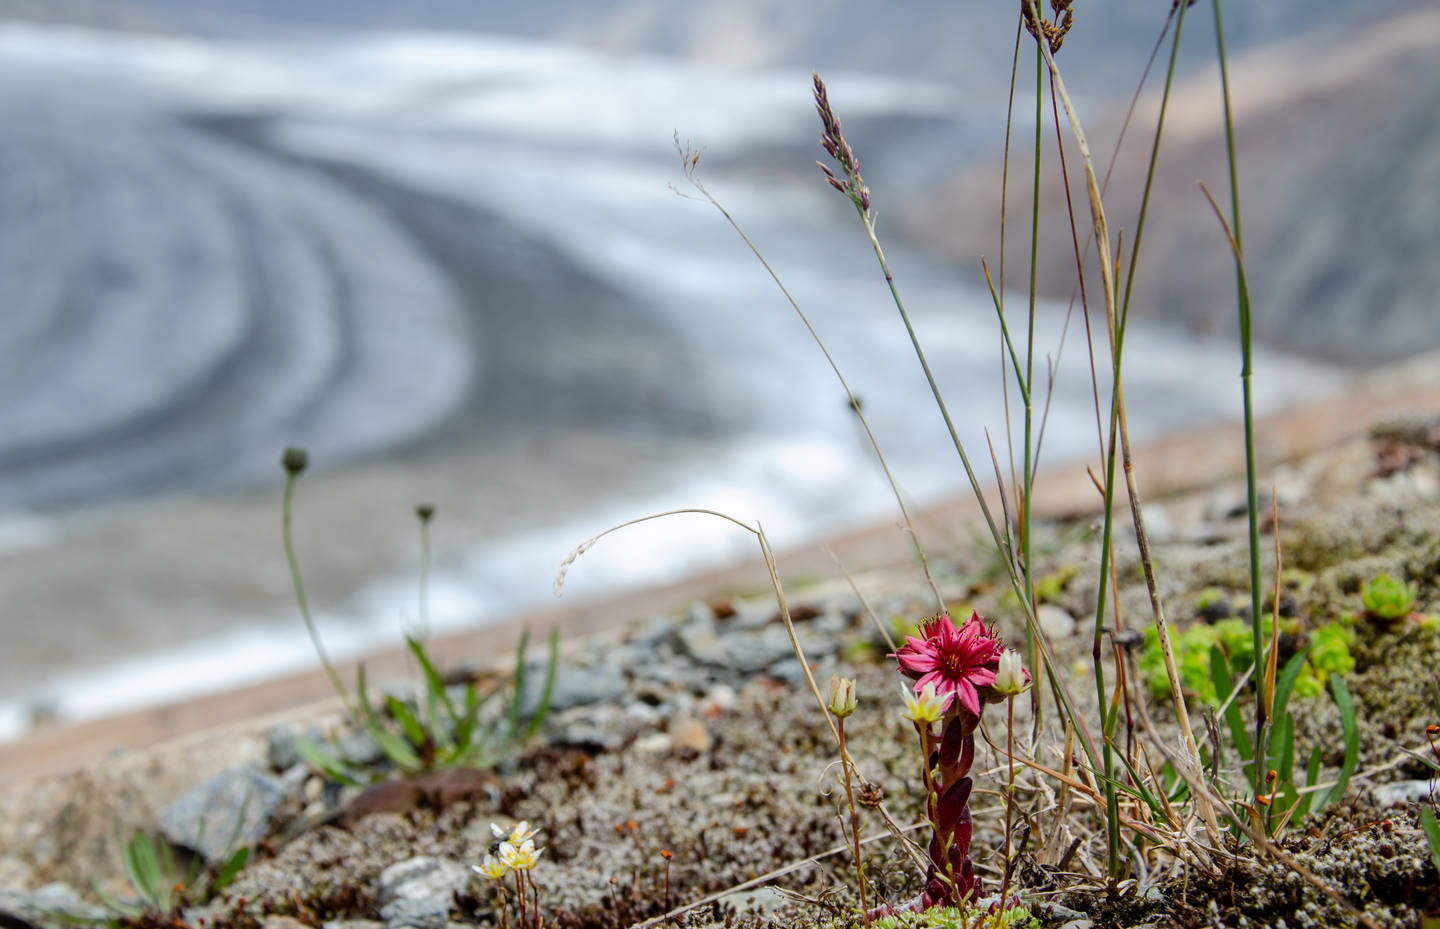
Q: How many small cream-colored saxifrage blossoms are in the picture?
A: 6